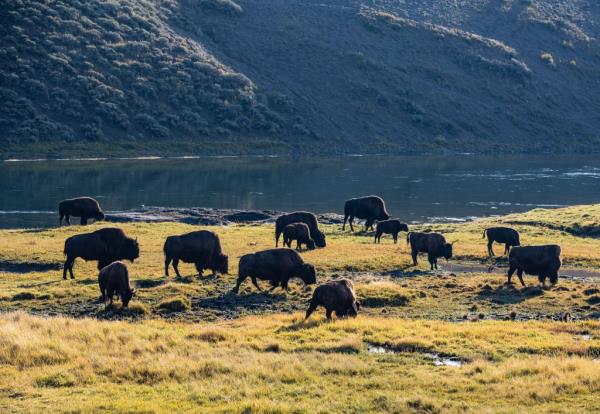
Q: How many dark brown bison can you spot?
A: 13